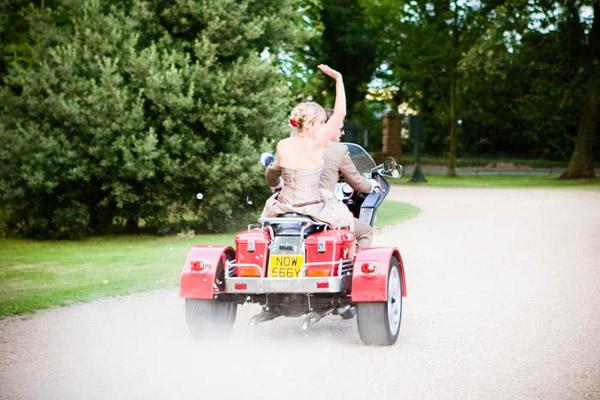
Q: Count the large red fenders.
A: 2